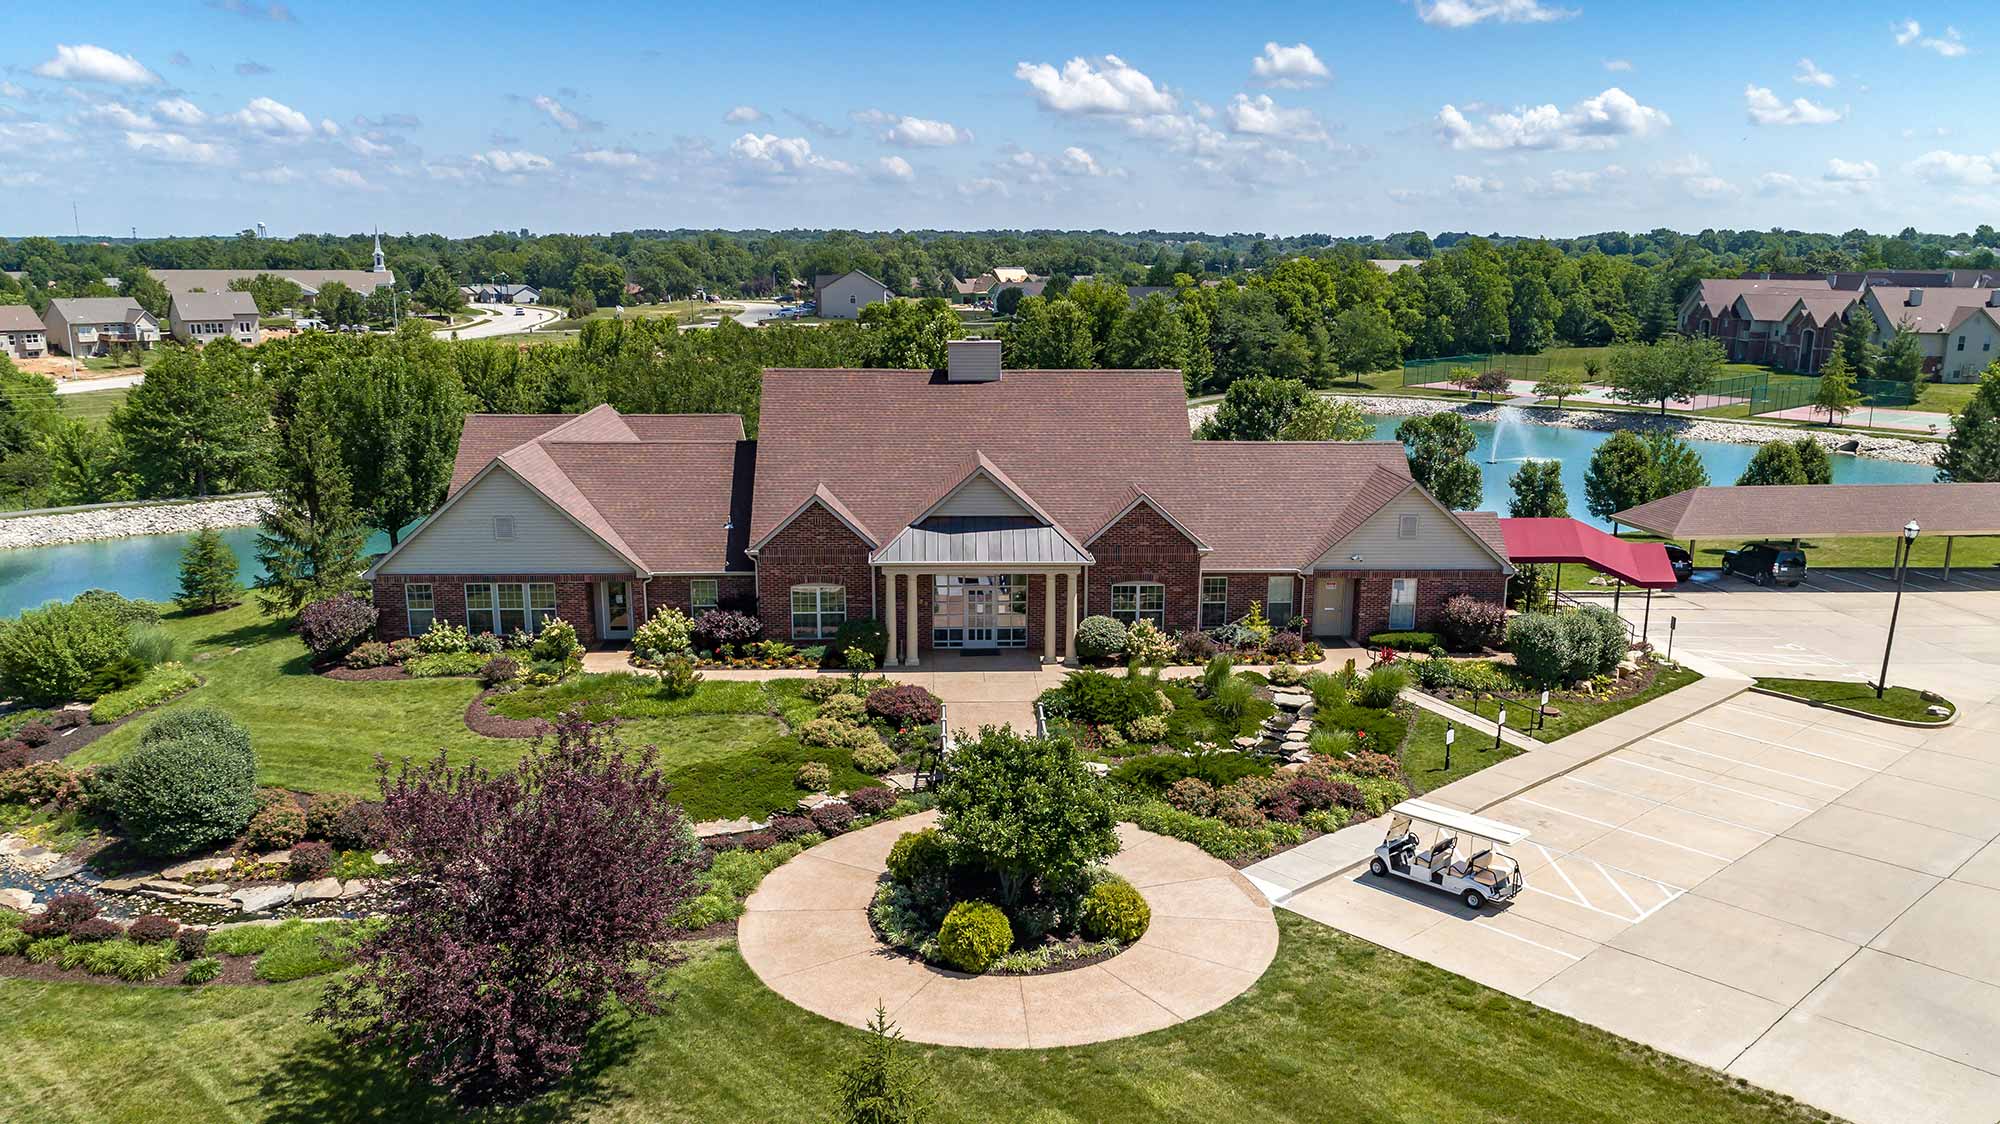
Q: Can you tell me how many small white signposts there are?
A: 3